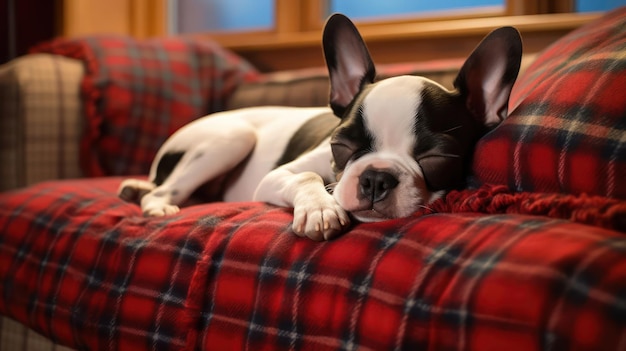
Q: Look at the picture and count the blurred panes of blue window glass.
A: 3